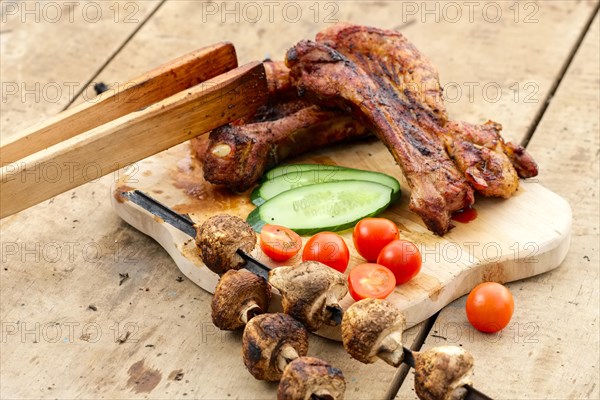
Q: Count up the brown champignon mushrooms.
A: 7